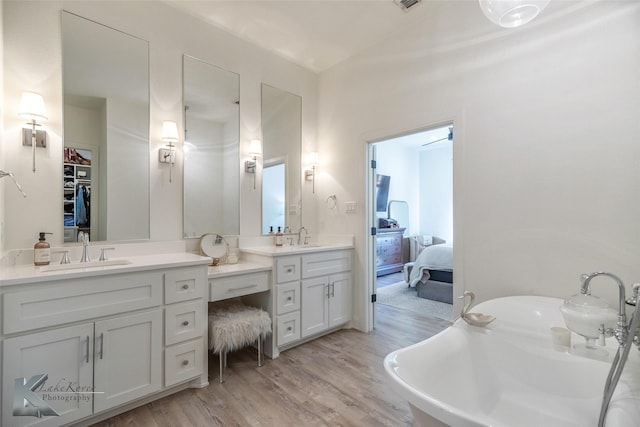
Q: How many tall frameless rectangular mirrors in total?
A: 3